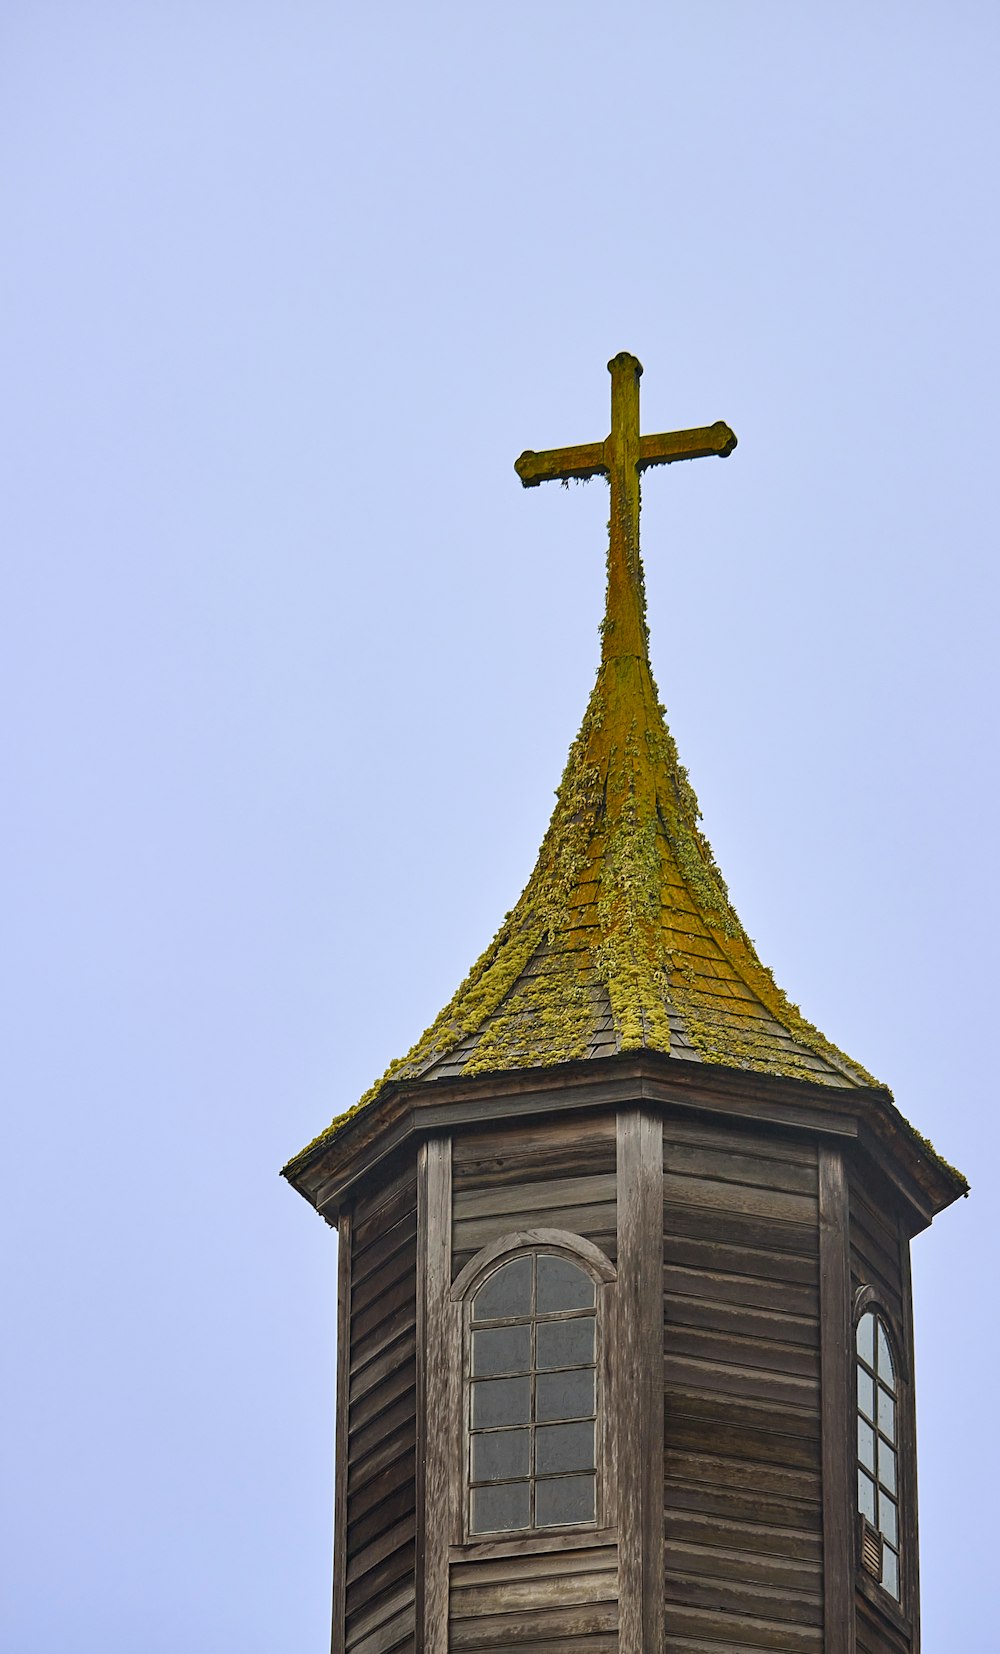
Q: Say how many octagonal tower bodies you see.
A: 1